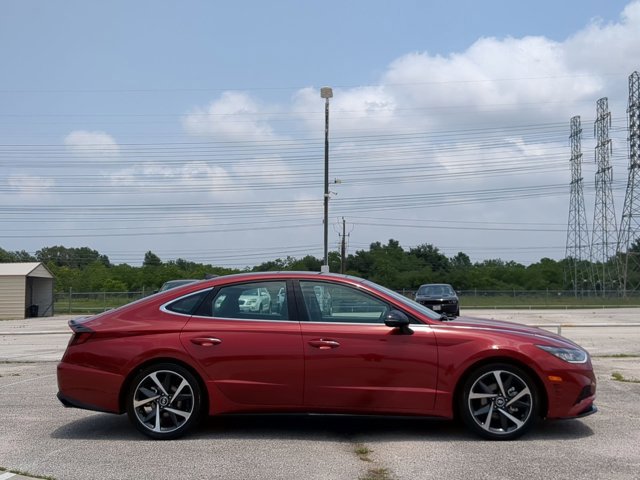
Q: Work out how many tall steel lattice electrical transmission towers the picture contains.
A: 3